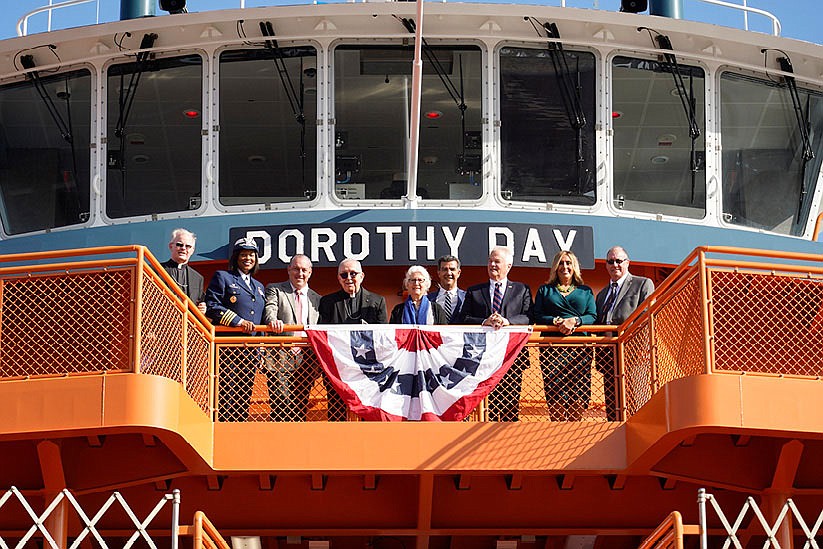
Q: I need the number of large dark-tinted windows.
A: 7